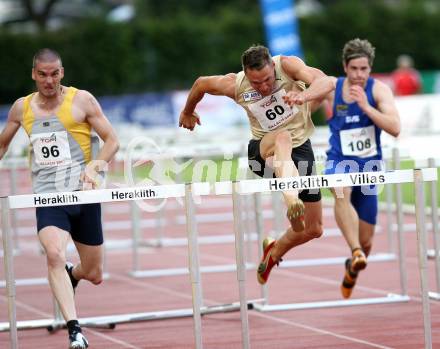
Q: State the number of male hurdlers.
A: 3